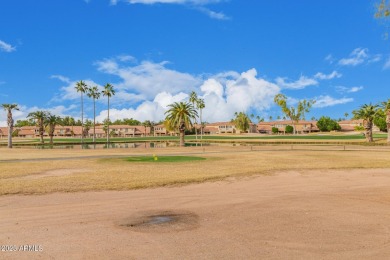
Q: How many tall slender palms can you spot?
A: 5